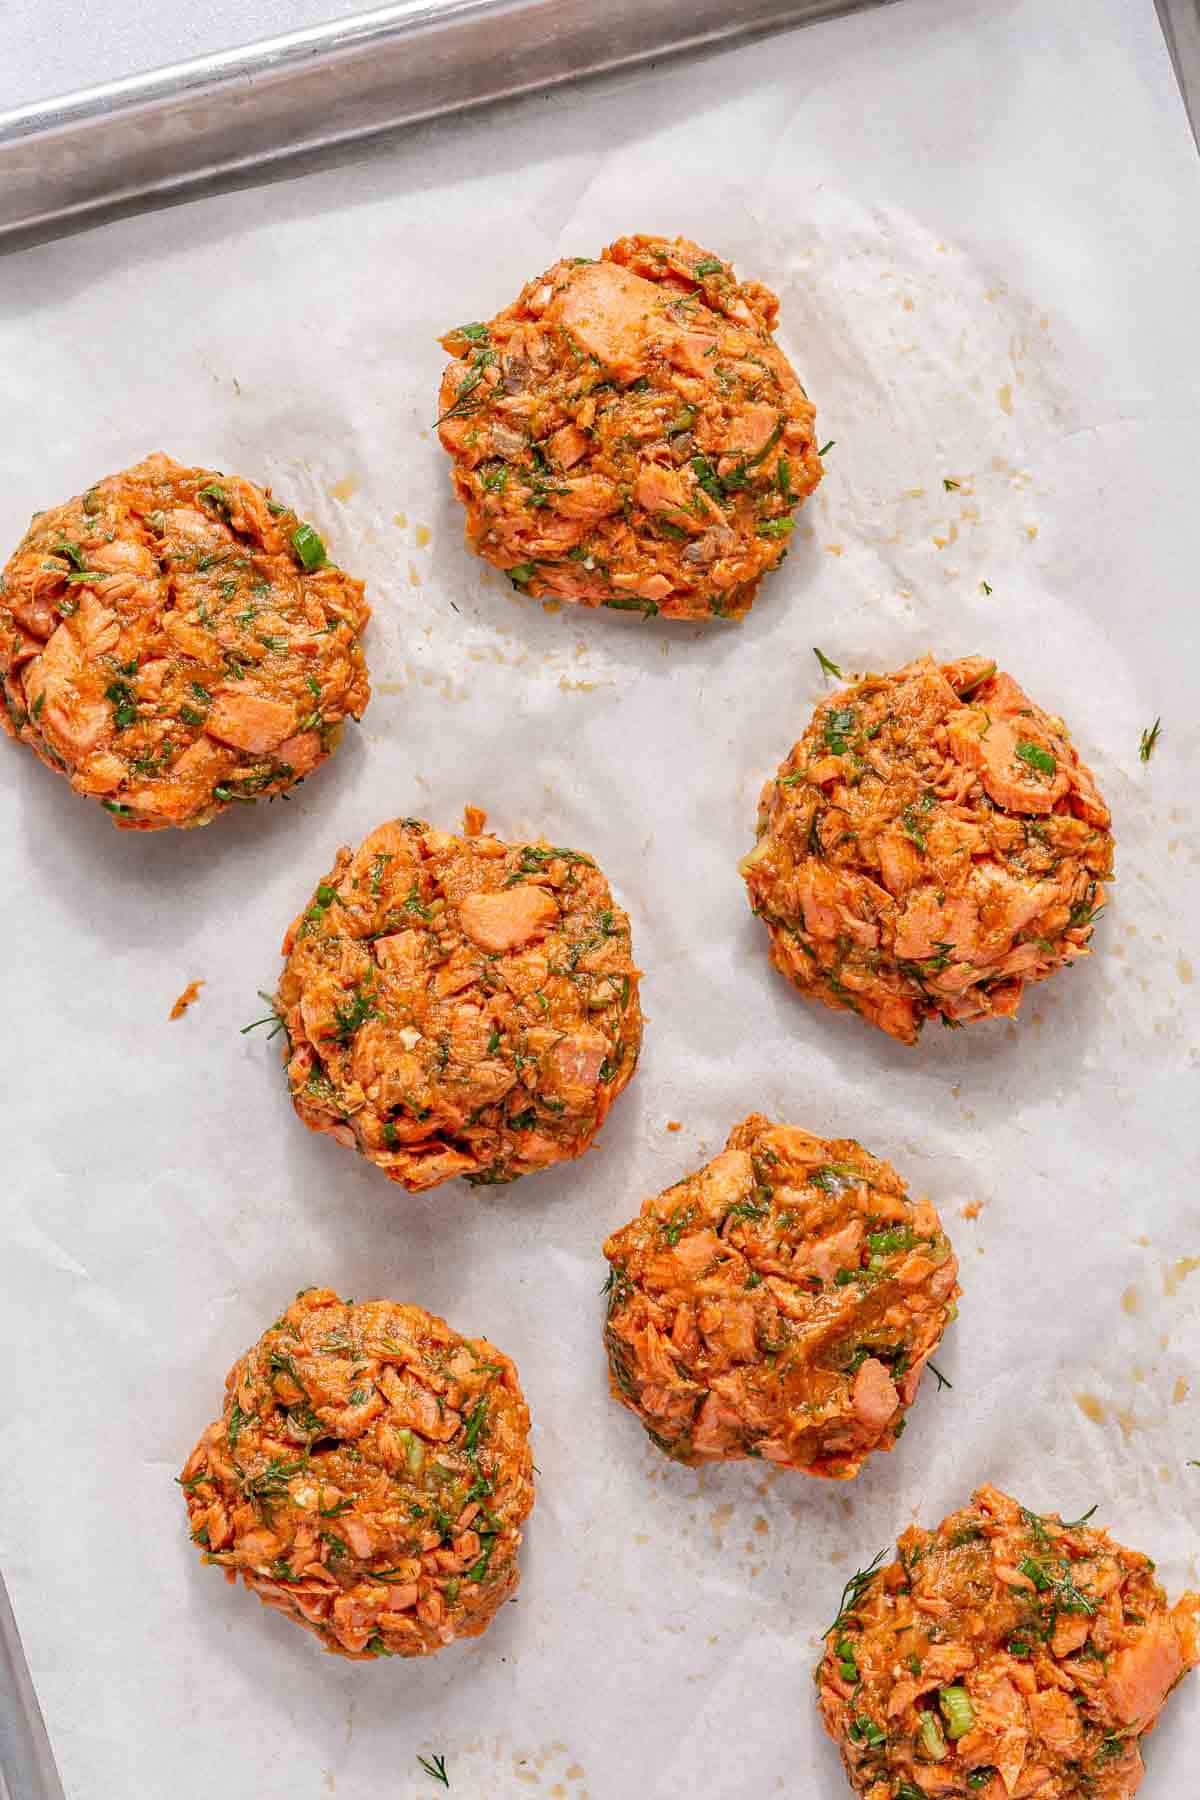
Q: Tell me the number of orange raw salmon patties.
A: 7